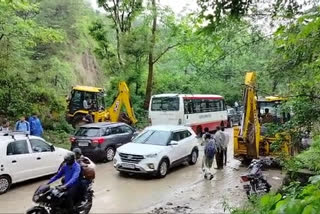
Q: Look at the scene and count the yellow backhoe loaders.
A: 2